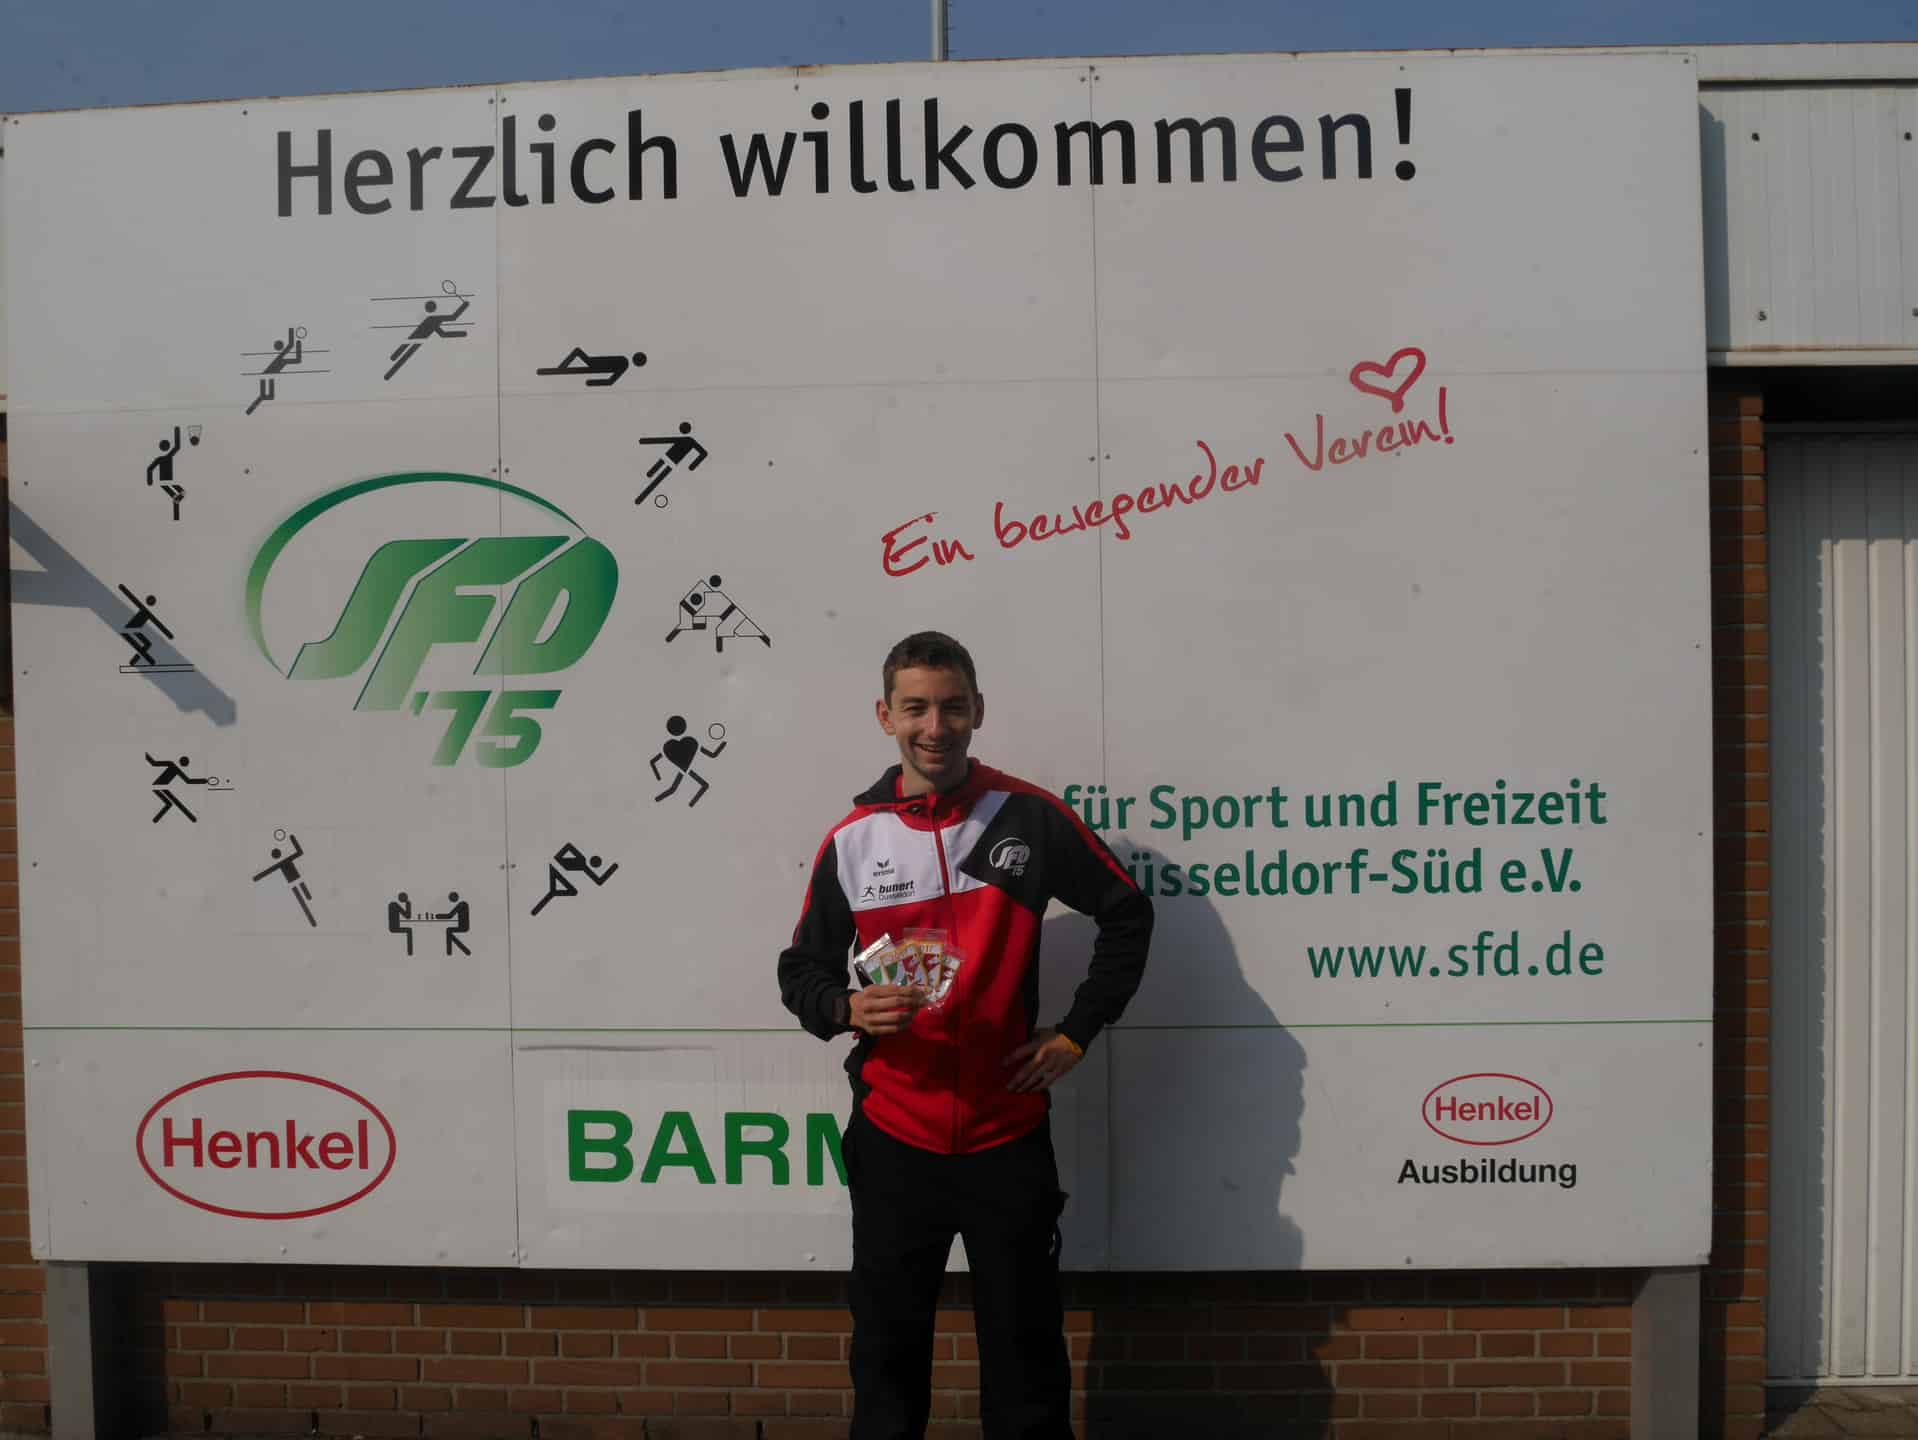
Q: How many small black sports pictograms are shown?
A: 12